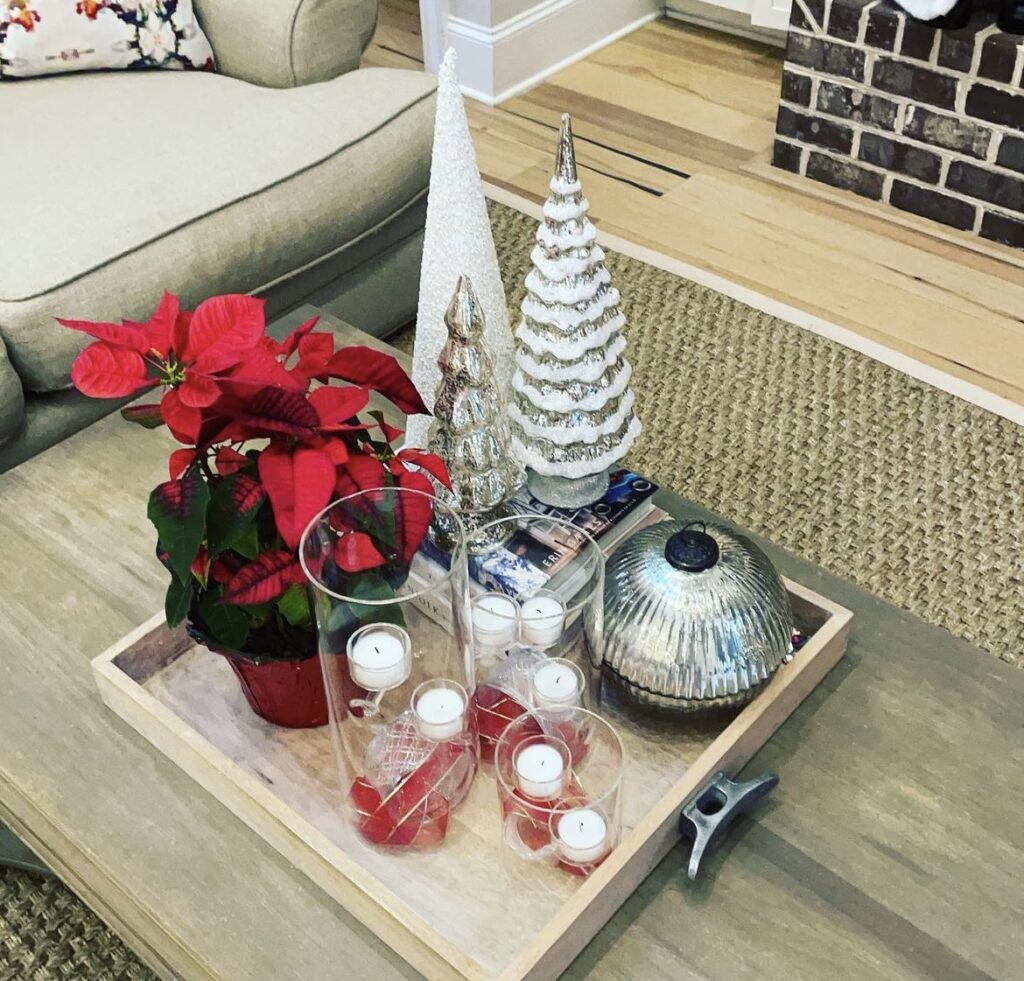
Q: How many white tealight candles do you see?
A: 7